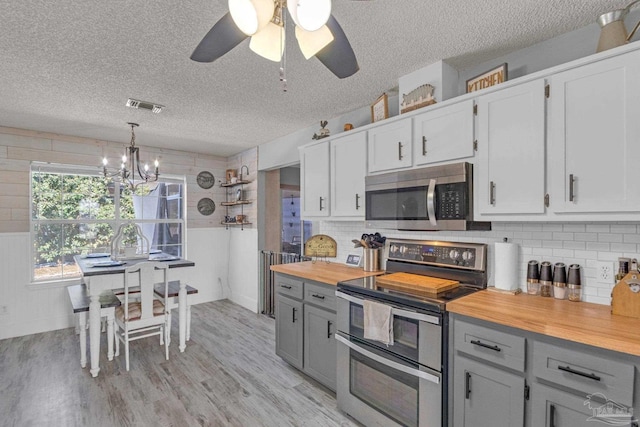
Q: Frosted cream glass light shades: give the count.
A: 4